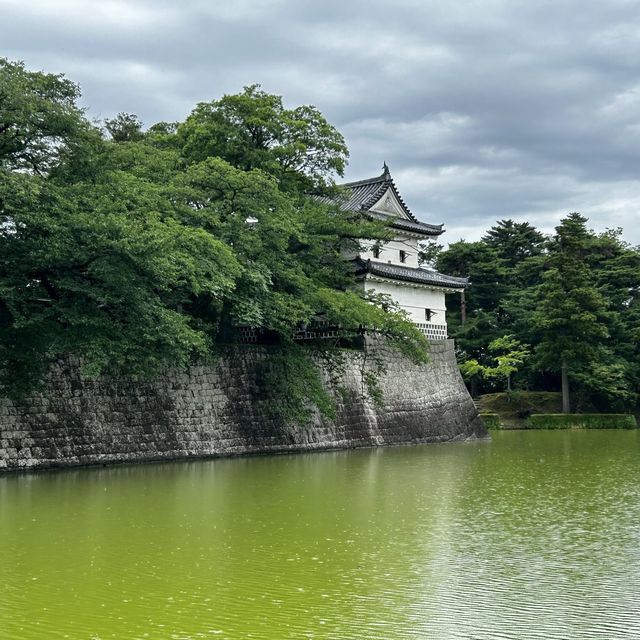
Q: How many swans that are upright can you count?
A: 0